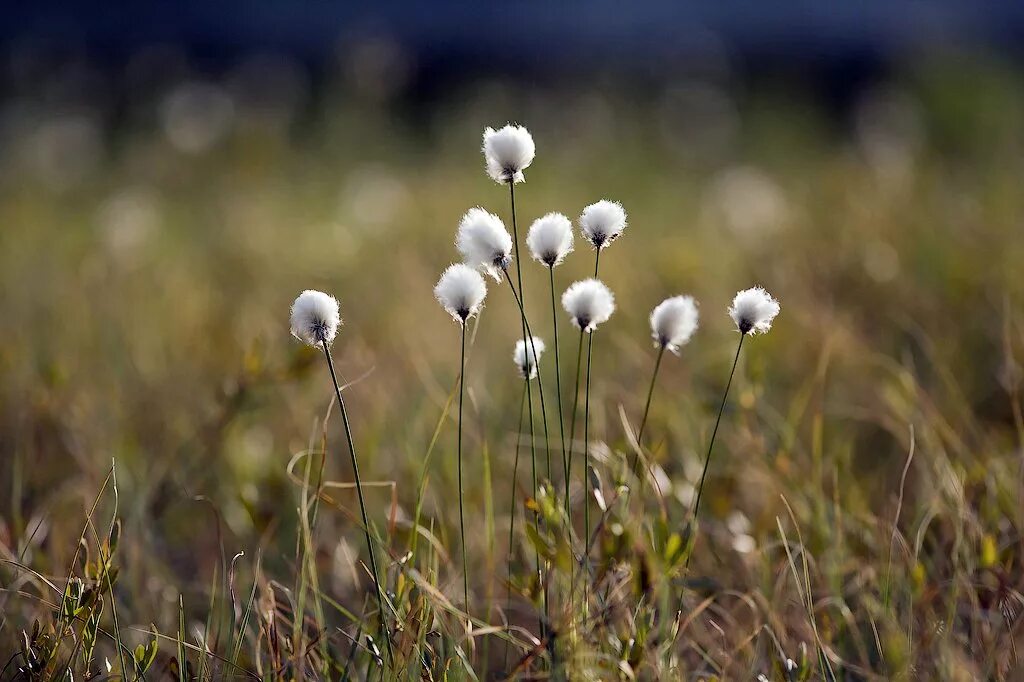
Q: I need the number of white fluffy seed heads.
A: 10